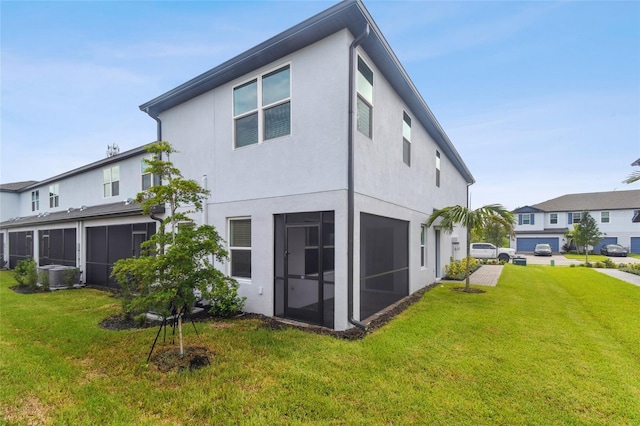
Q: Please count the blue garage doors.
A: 3